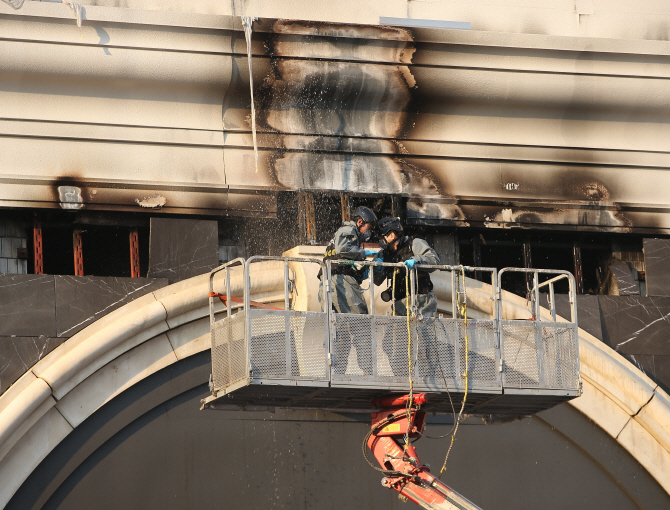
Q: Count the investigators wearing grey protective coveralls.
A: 2